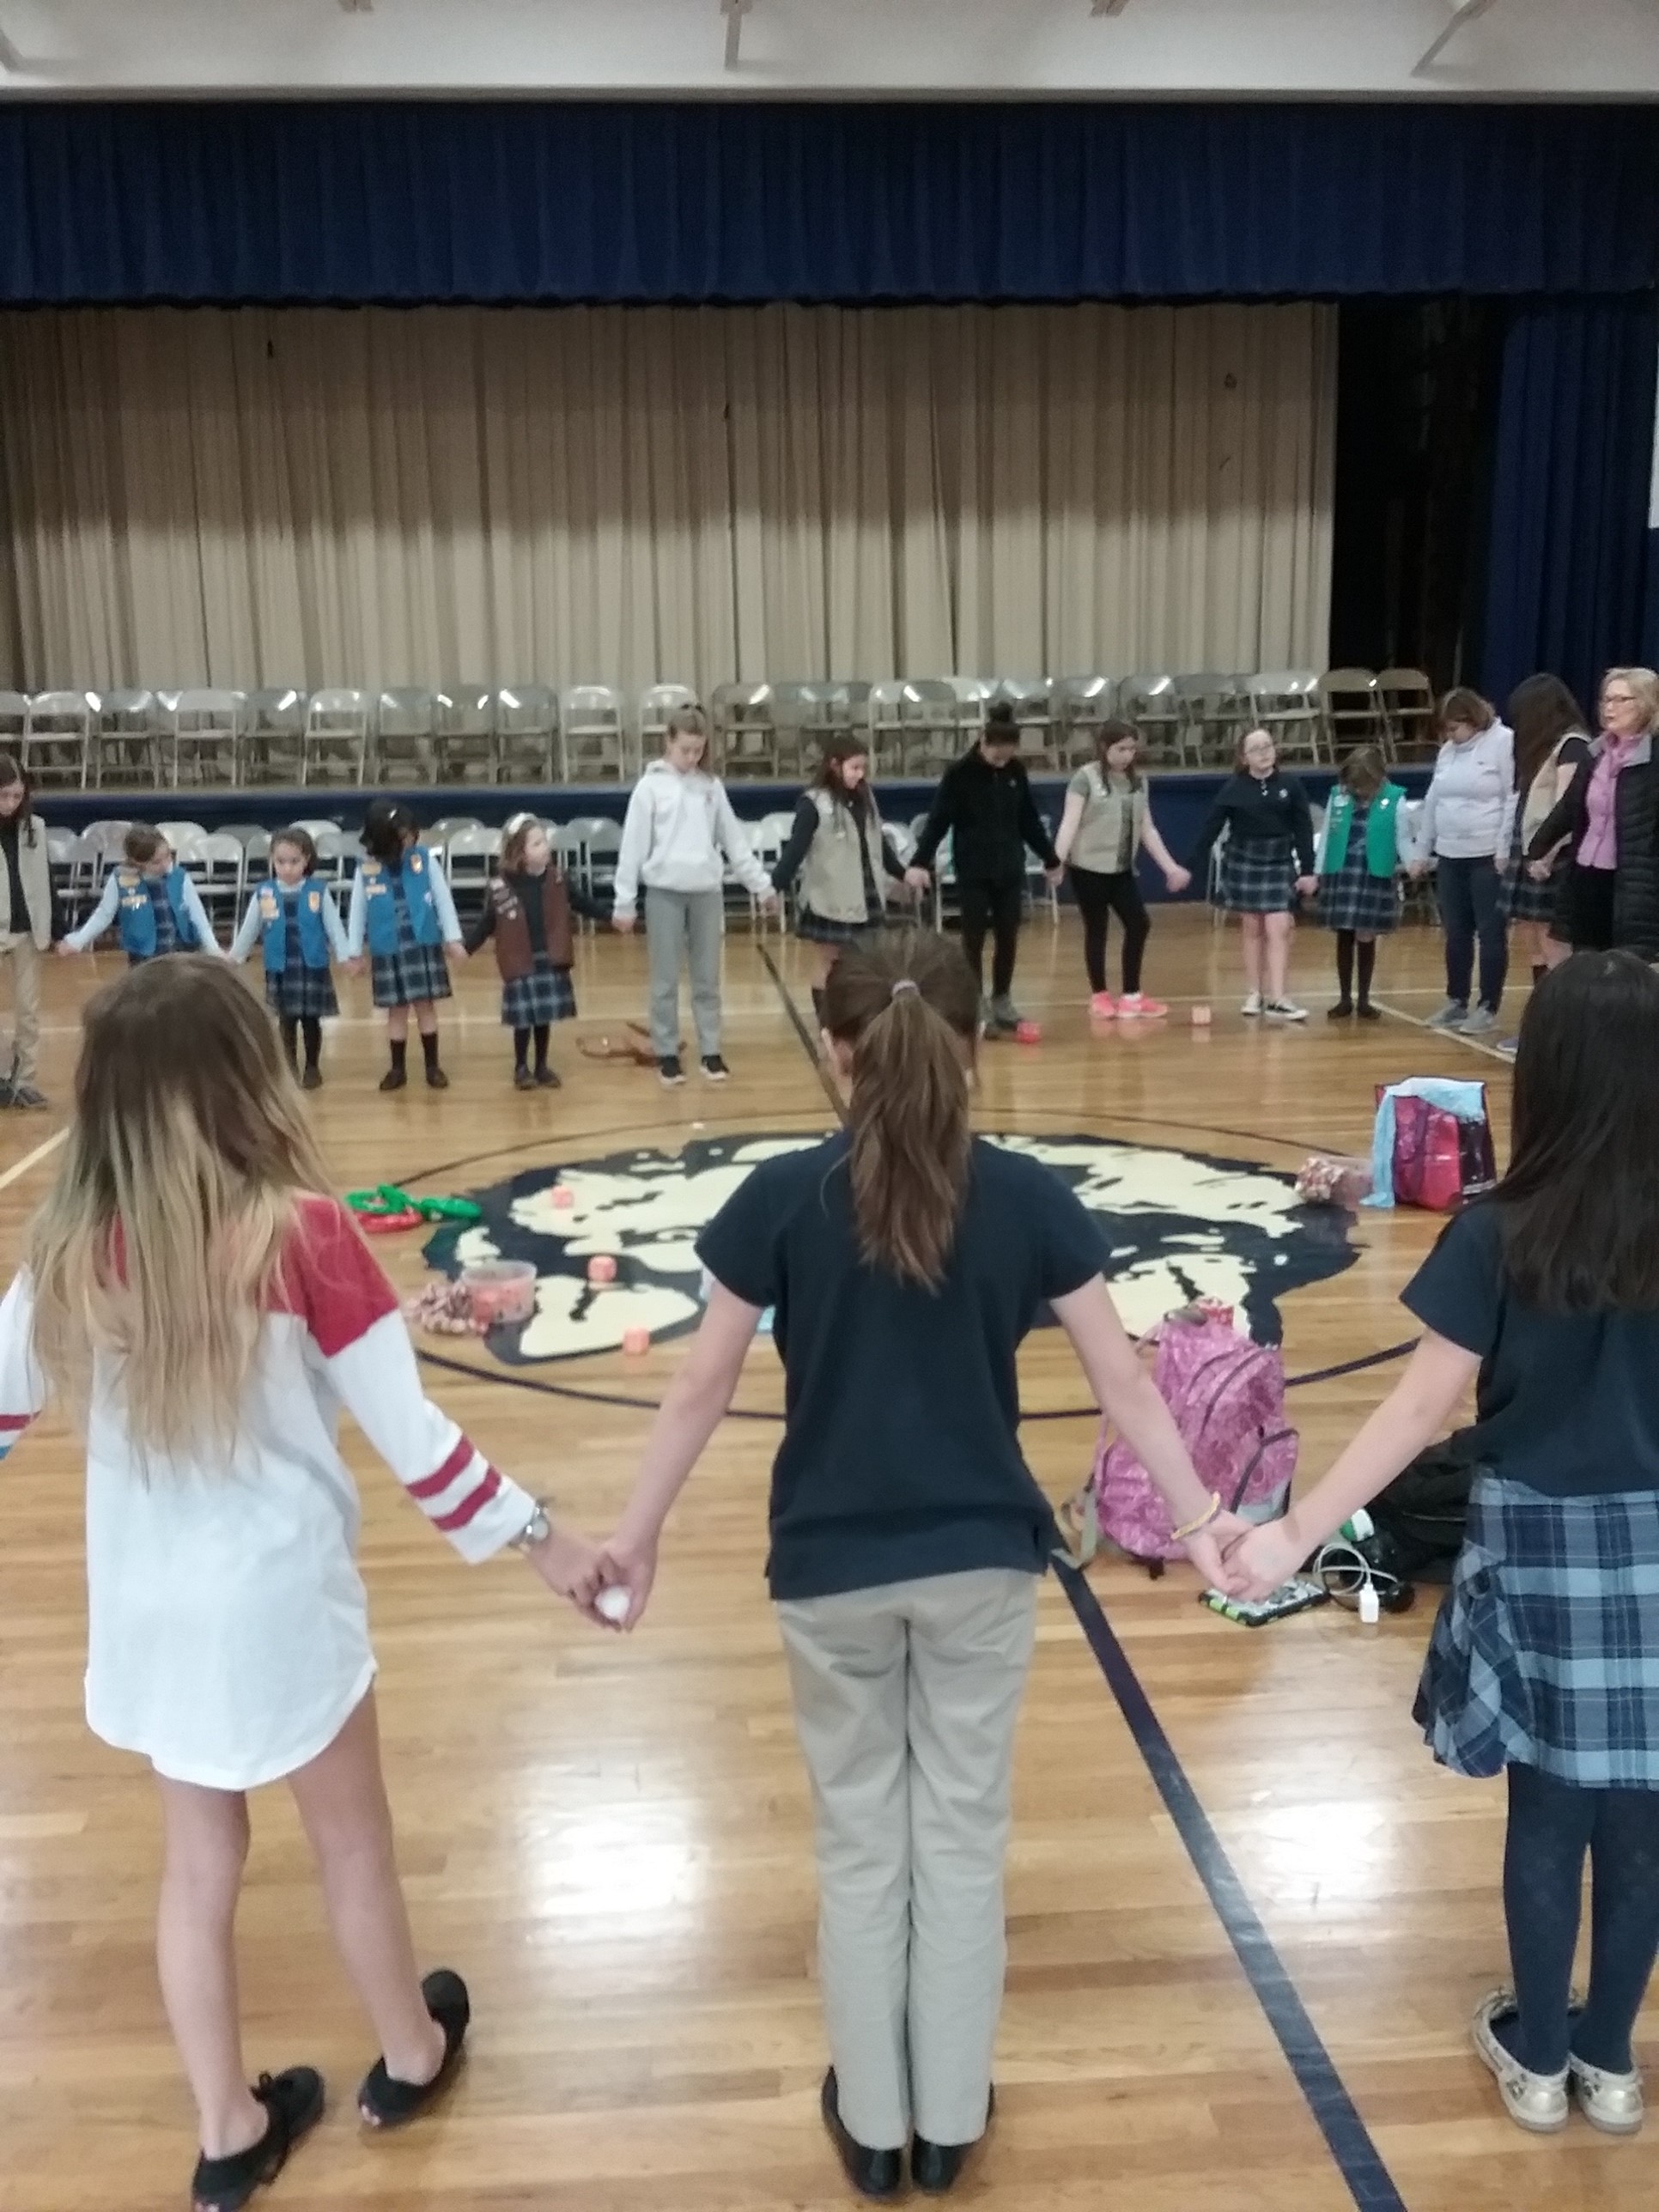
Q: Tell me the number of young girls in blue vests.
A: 3